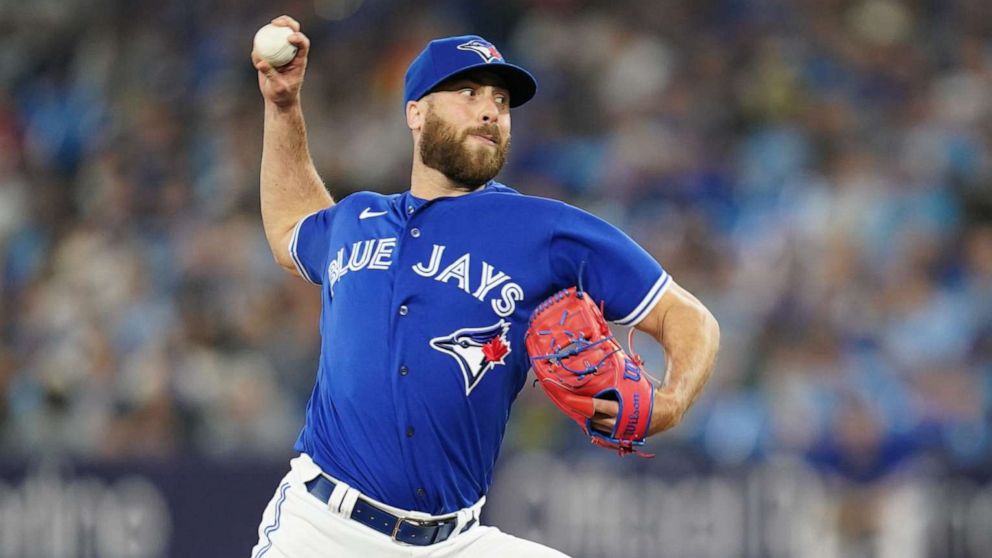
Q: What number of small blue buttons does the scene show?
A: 6